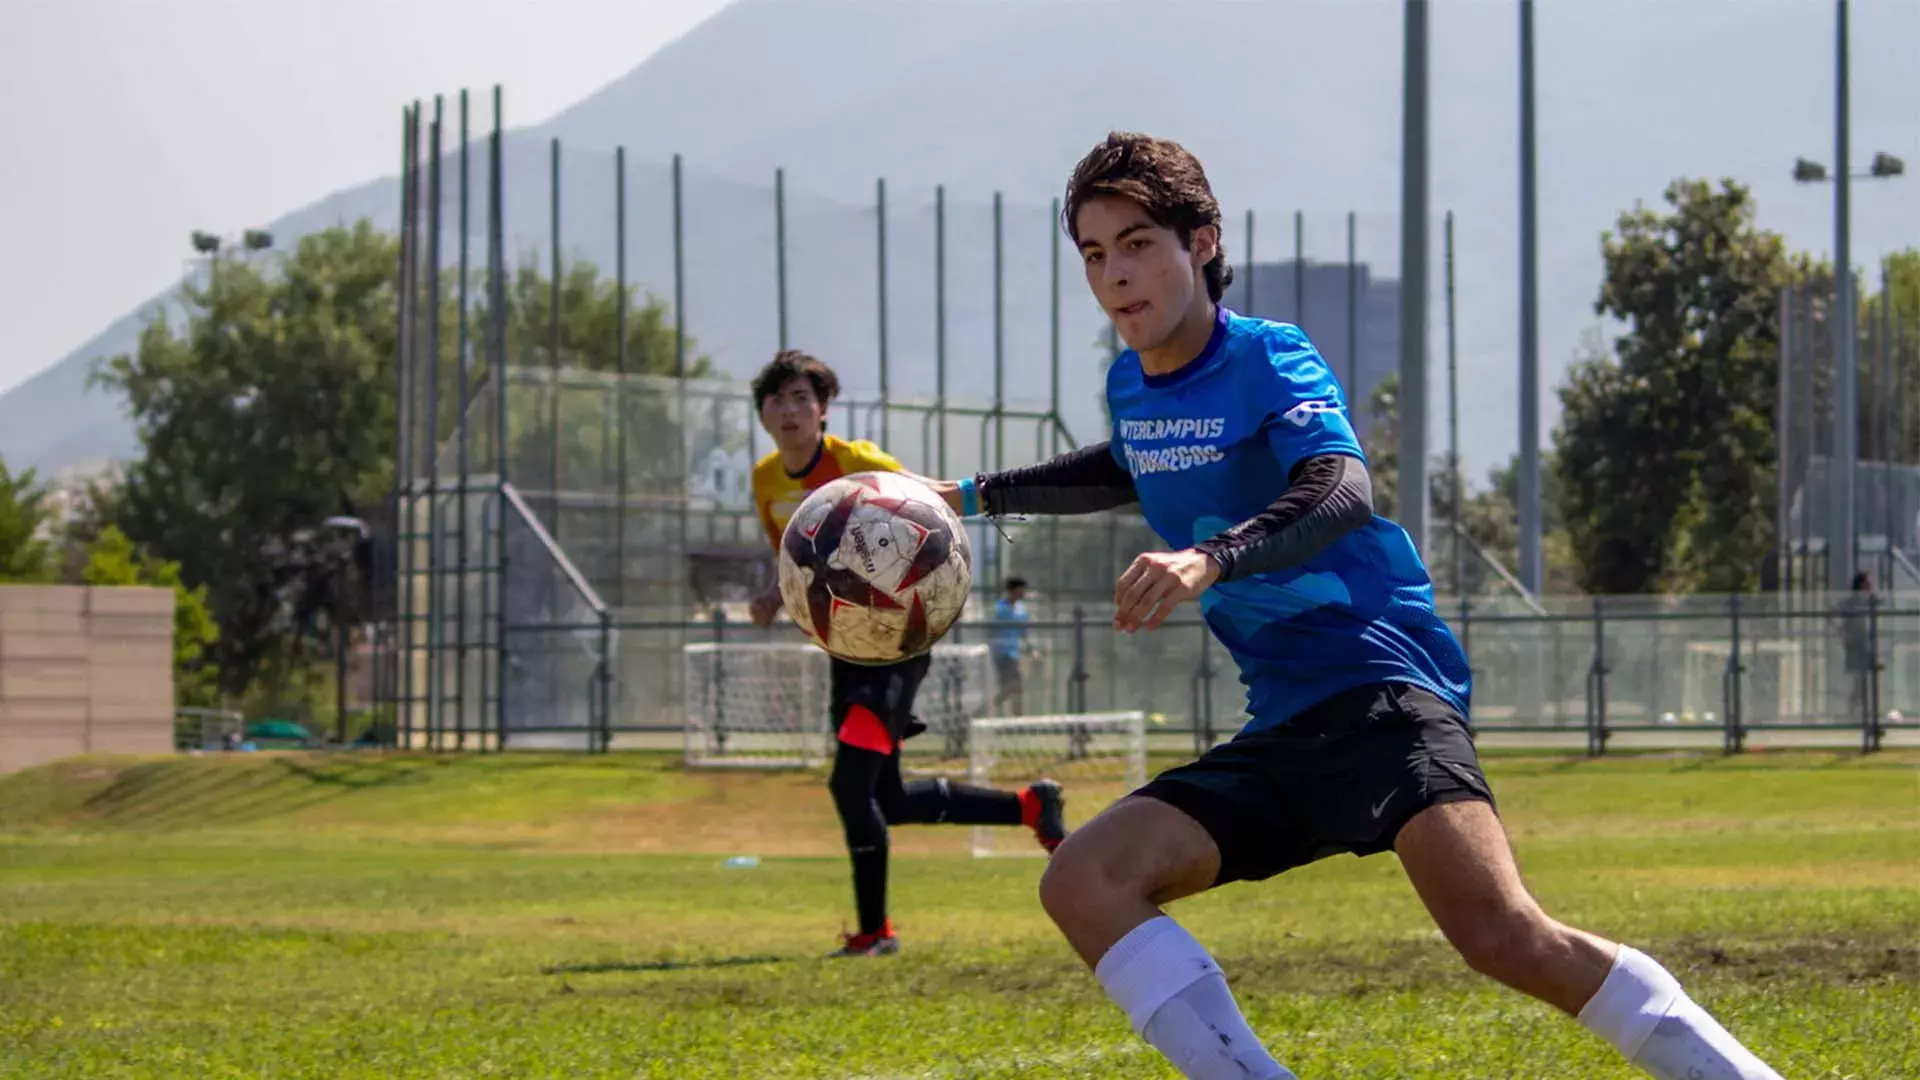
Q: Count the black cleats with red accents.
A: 2